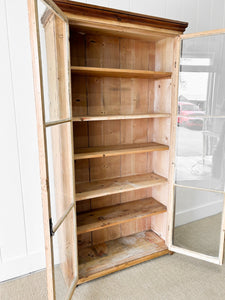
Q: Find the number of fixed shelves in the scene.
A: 5